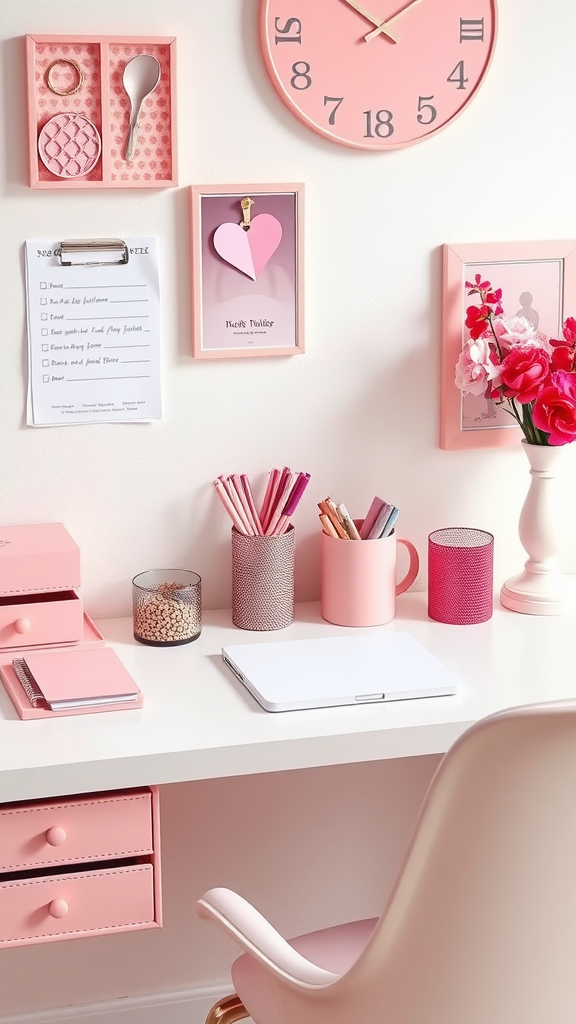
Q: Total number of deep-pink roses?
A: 2